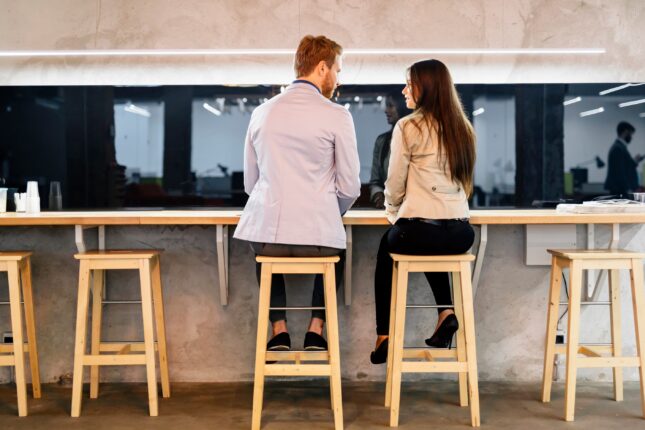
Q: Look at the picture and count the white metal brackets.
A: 5